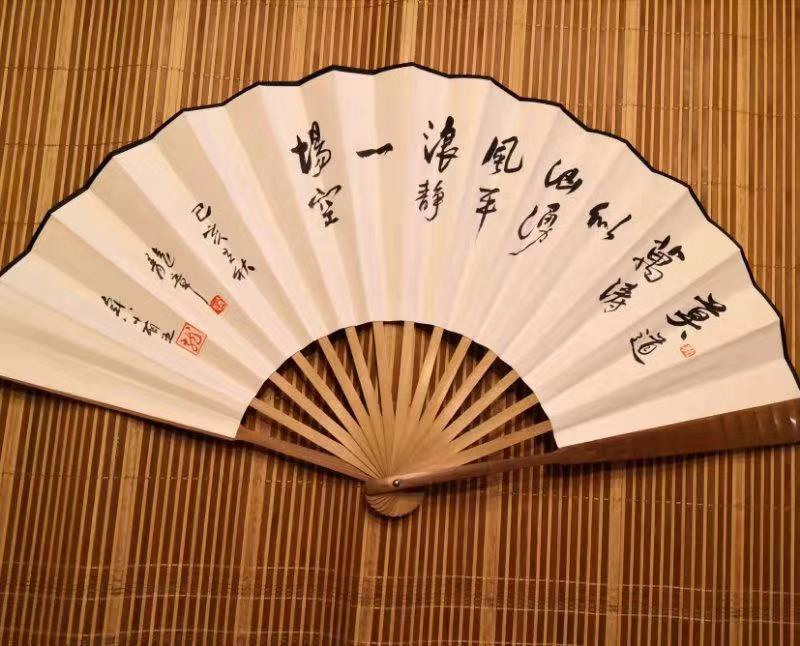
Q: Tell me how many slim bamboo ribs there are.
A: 13